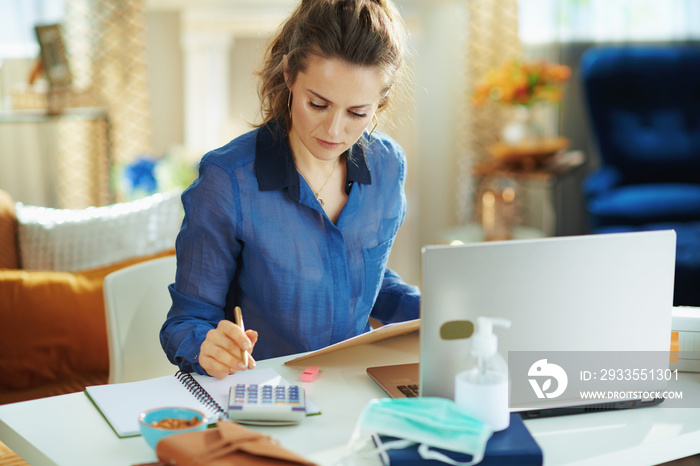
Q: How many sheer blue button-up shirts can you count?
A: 1